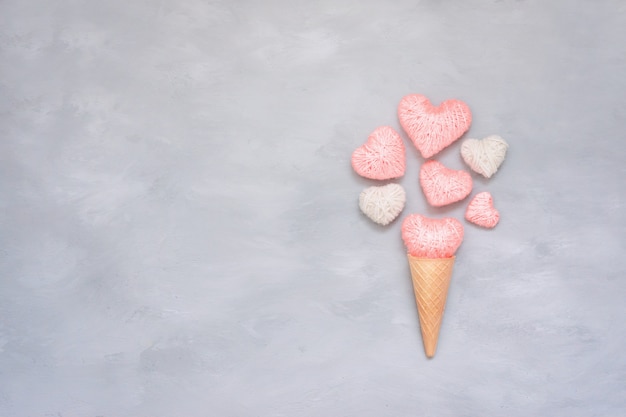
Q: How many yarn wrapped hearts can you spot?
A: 7